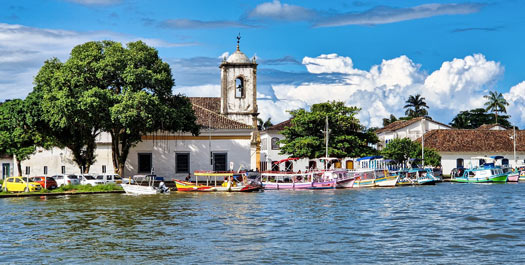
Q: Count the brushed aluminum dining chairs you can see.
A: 0